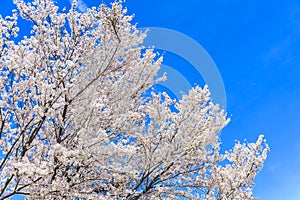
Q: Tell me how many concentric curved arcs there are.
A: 2